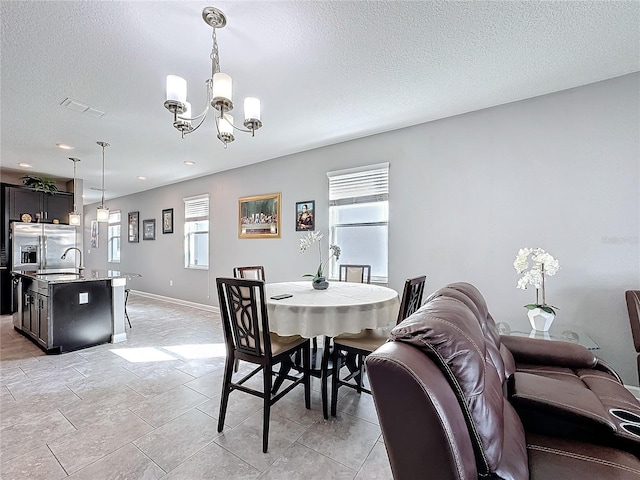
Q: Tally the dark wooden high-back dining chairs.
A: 4